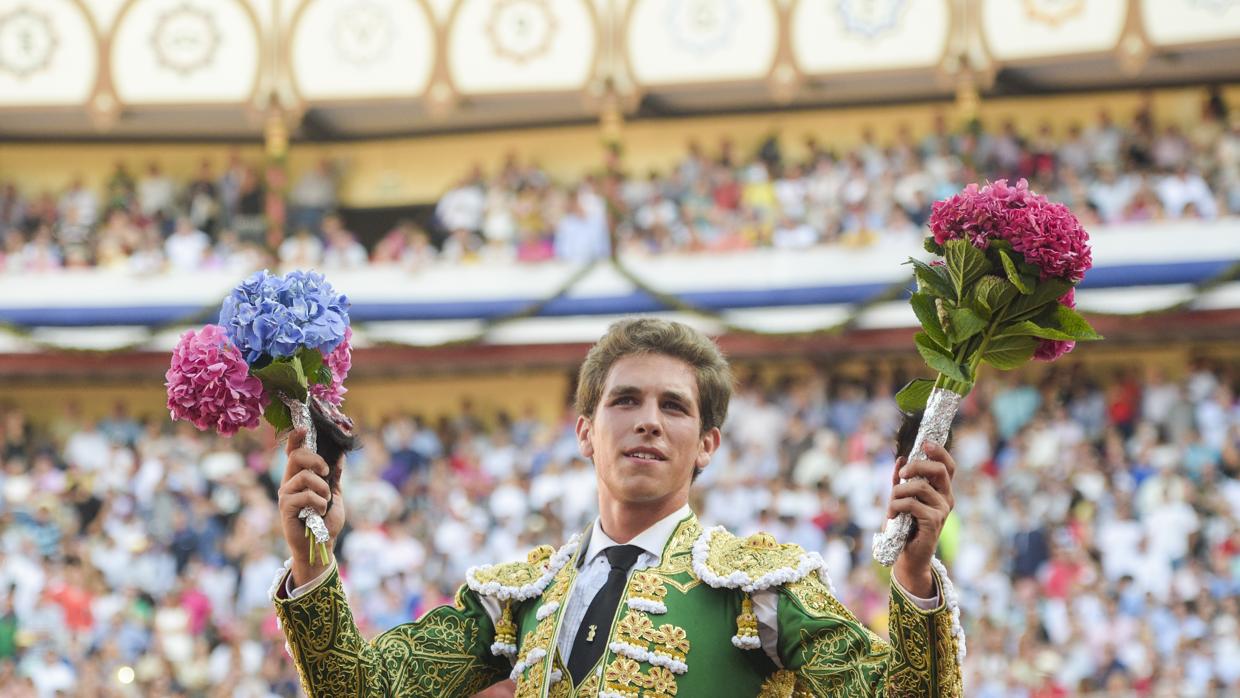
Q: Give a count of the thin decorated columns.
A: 3